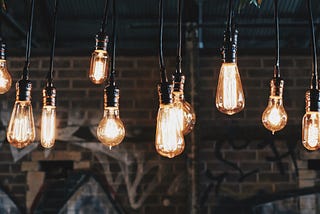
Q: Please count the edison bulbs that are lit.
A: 10